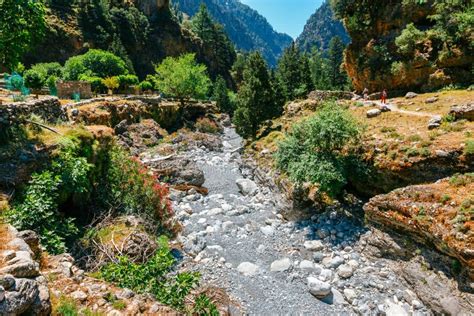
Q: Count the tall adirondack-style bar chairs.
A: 0